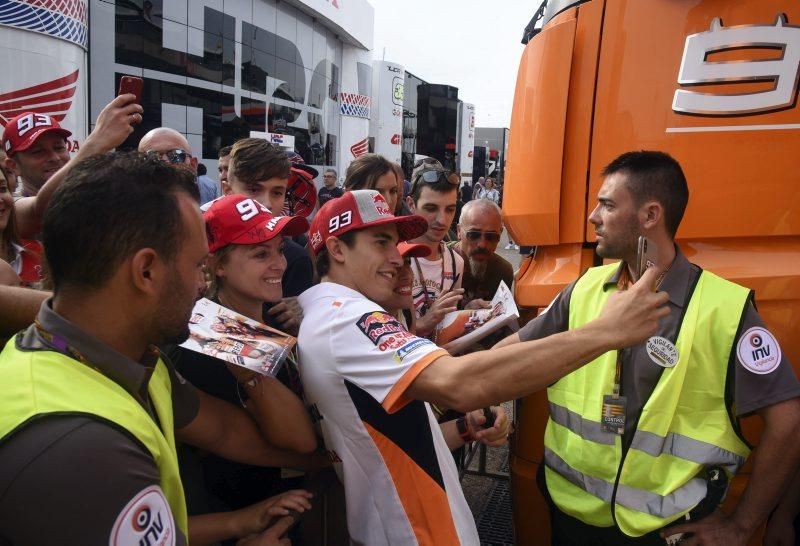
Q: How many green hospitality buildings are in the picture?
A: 0